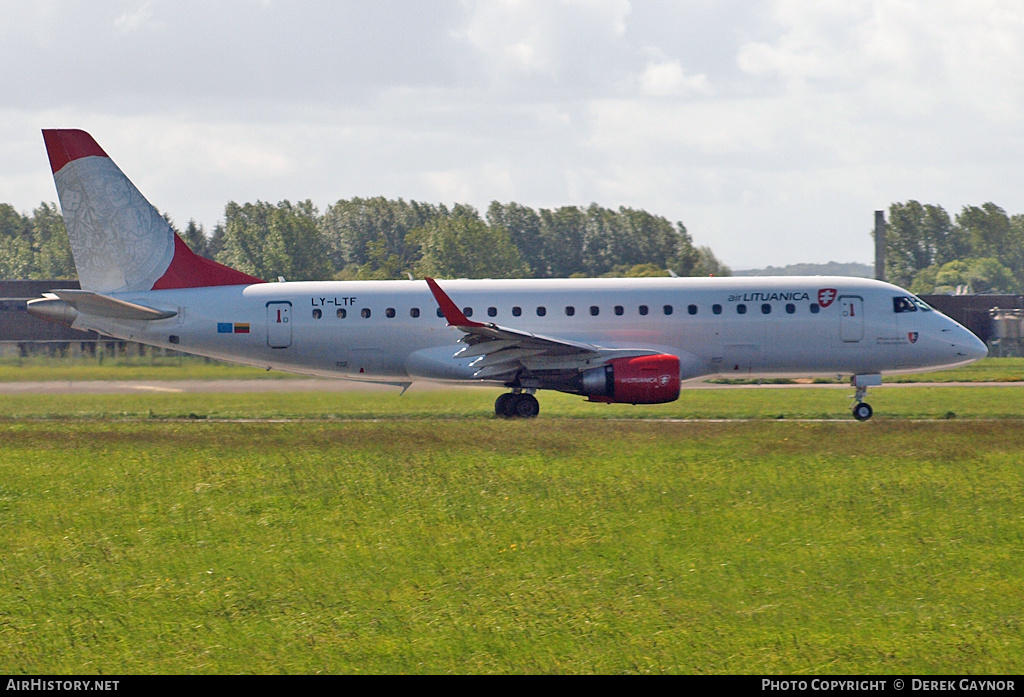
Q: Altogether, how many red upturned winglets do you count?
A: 1